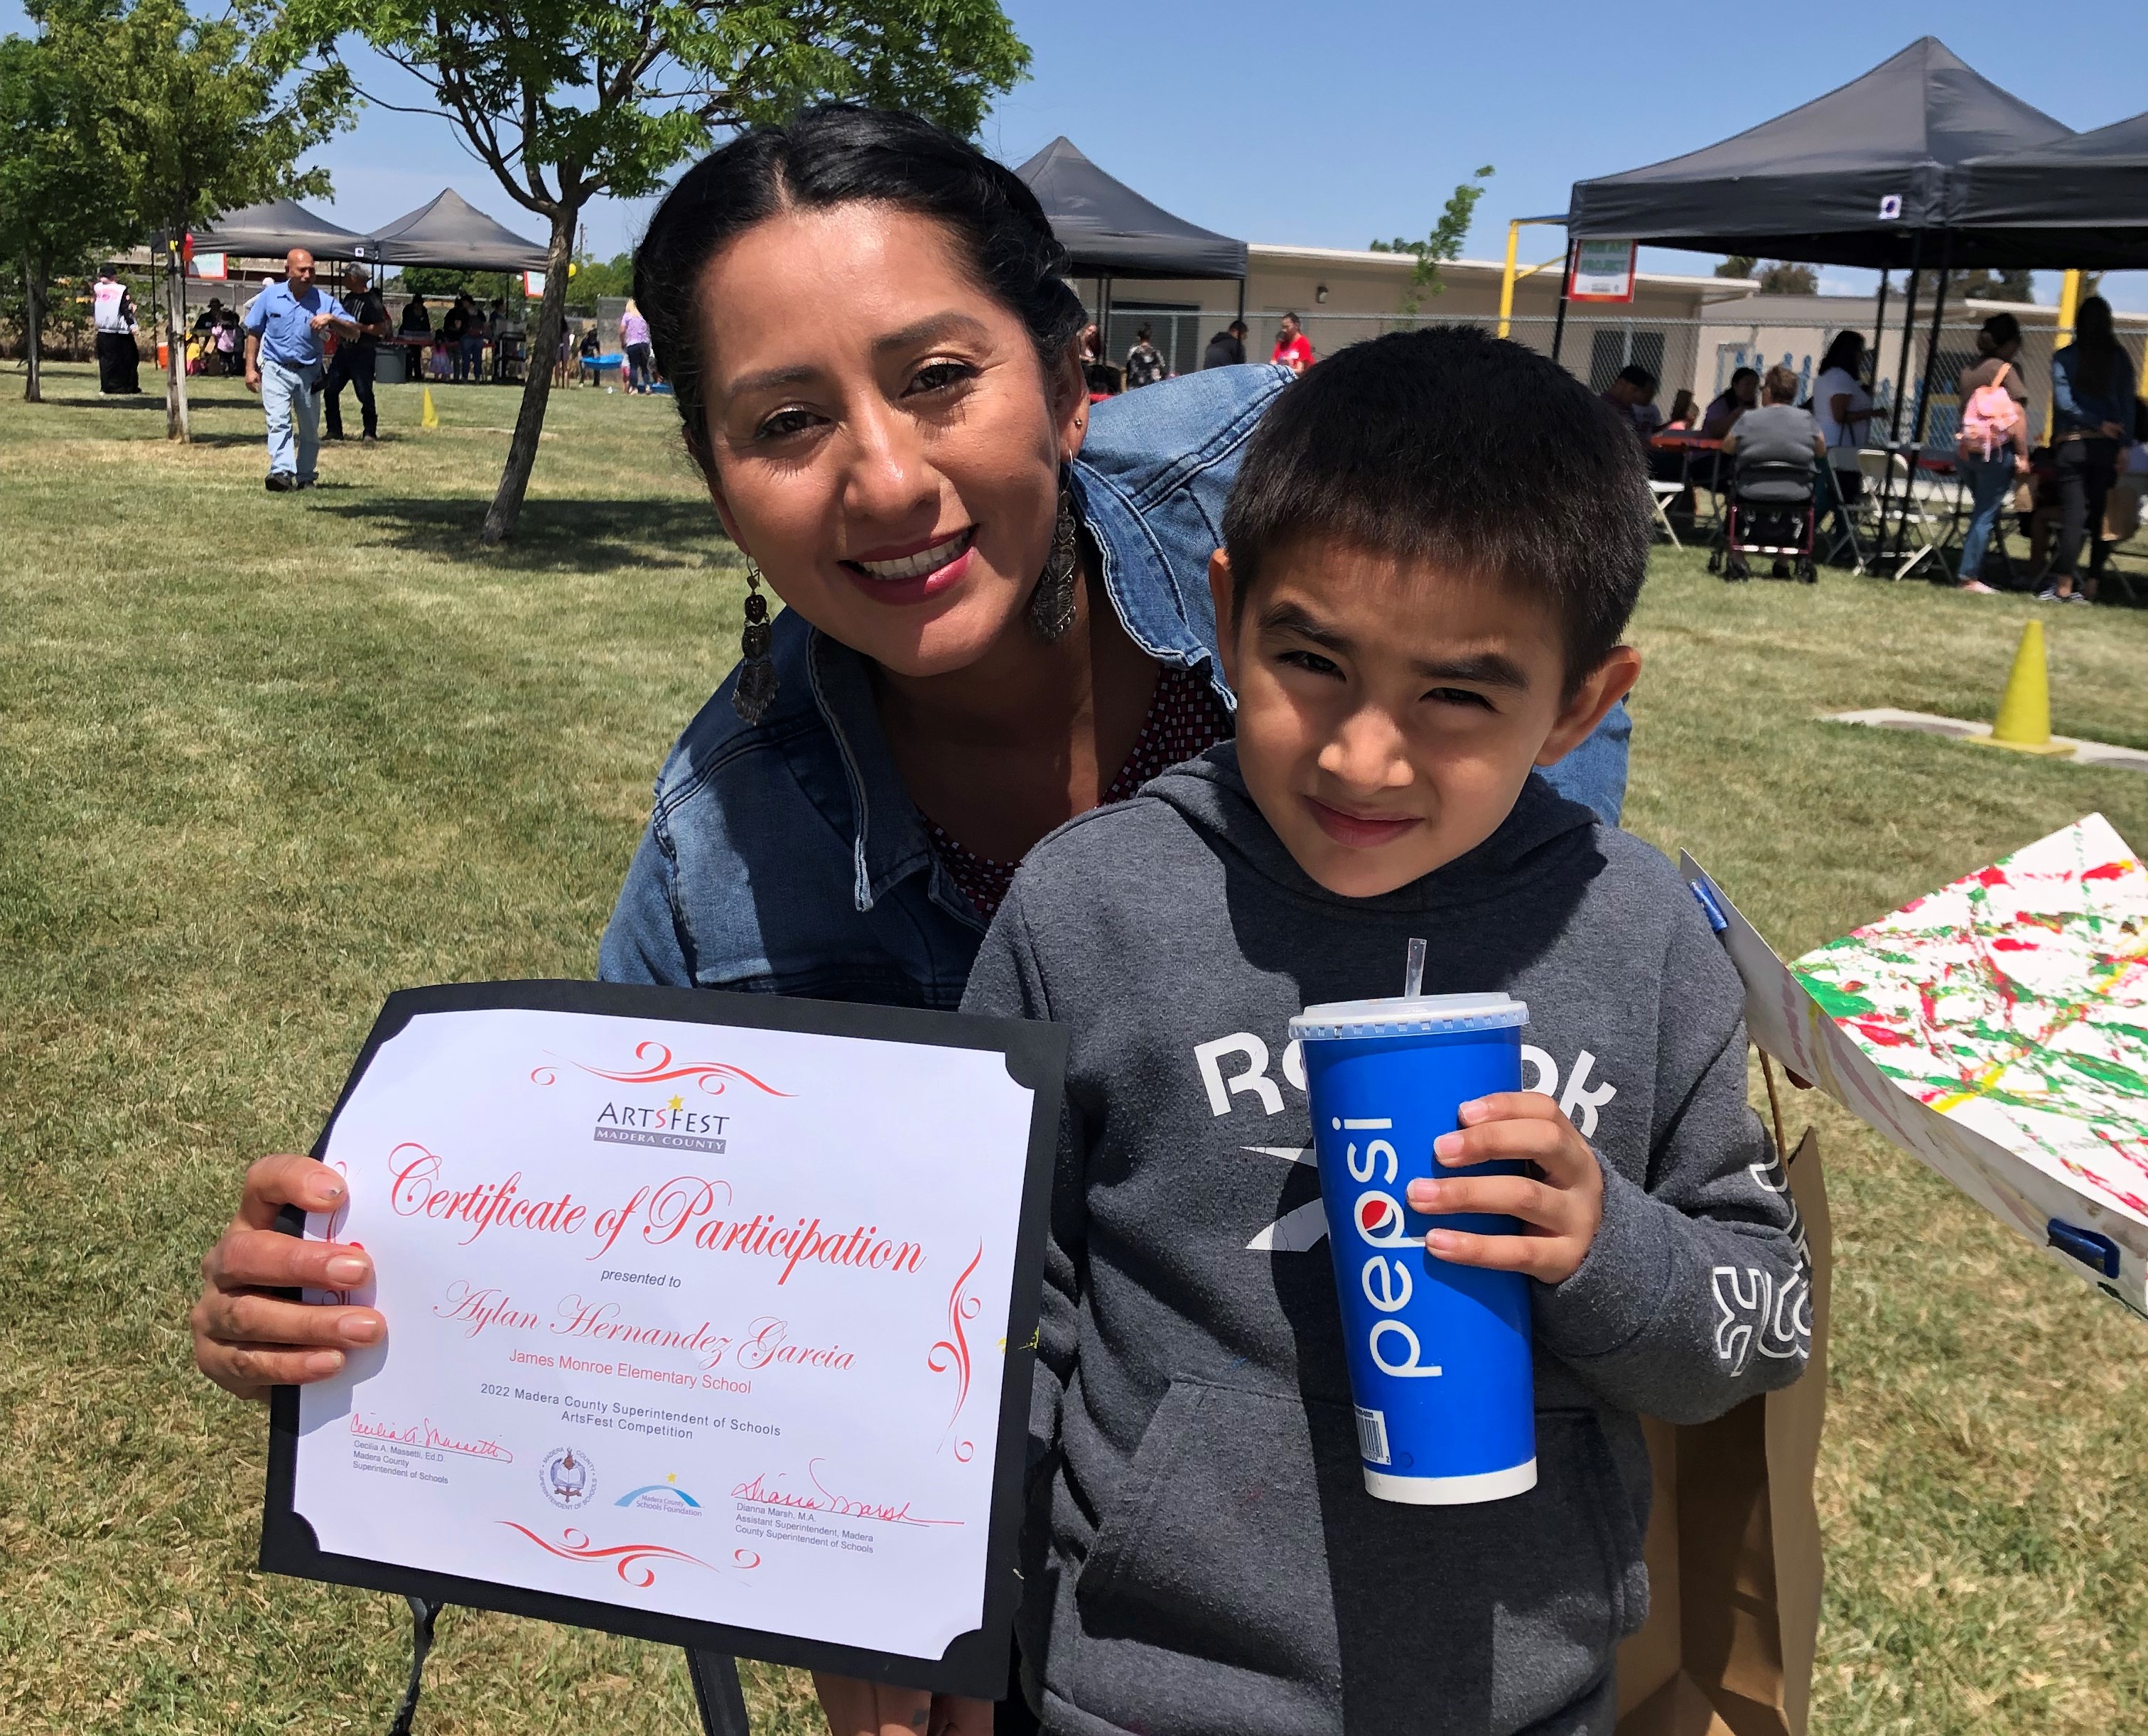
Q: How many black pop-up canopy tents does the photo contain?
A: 5